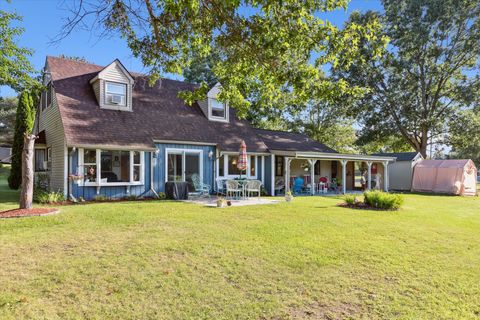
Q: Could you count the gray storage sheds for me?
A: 1